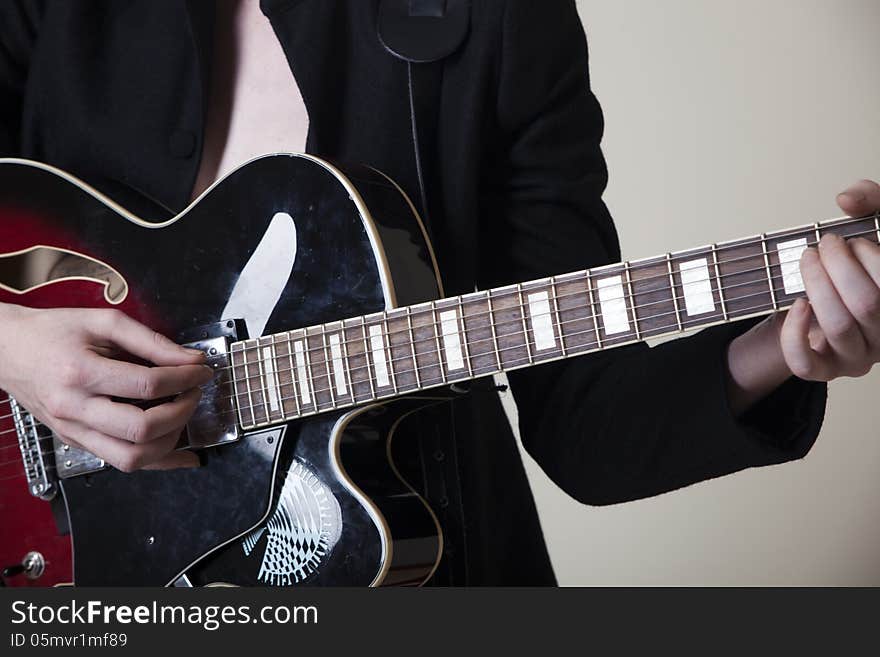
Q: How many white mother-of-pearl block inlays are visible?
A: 9